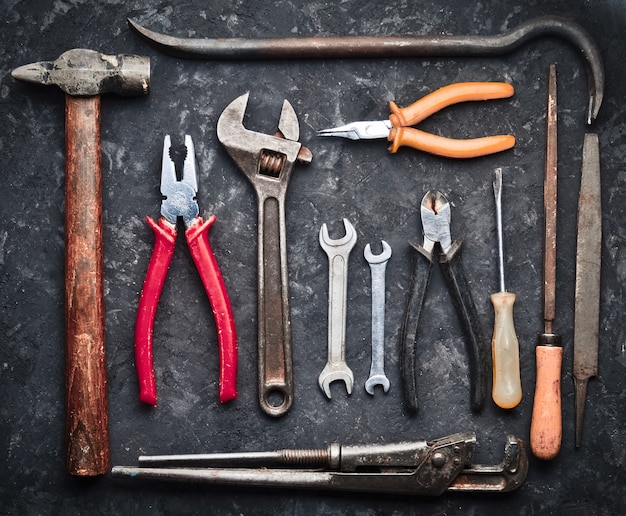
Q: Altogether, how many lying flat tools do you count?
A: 12